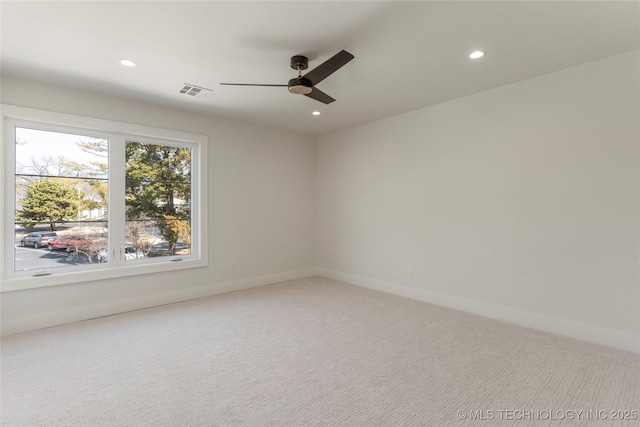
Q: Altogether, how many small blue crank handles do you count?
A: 0